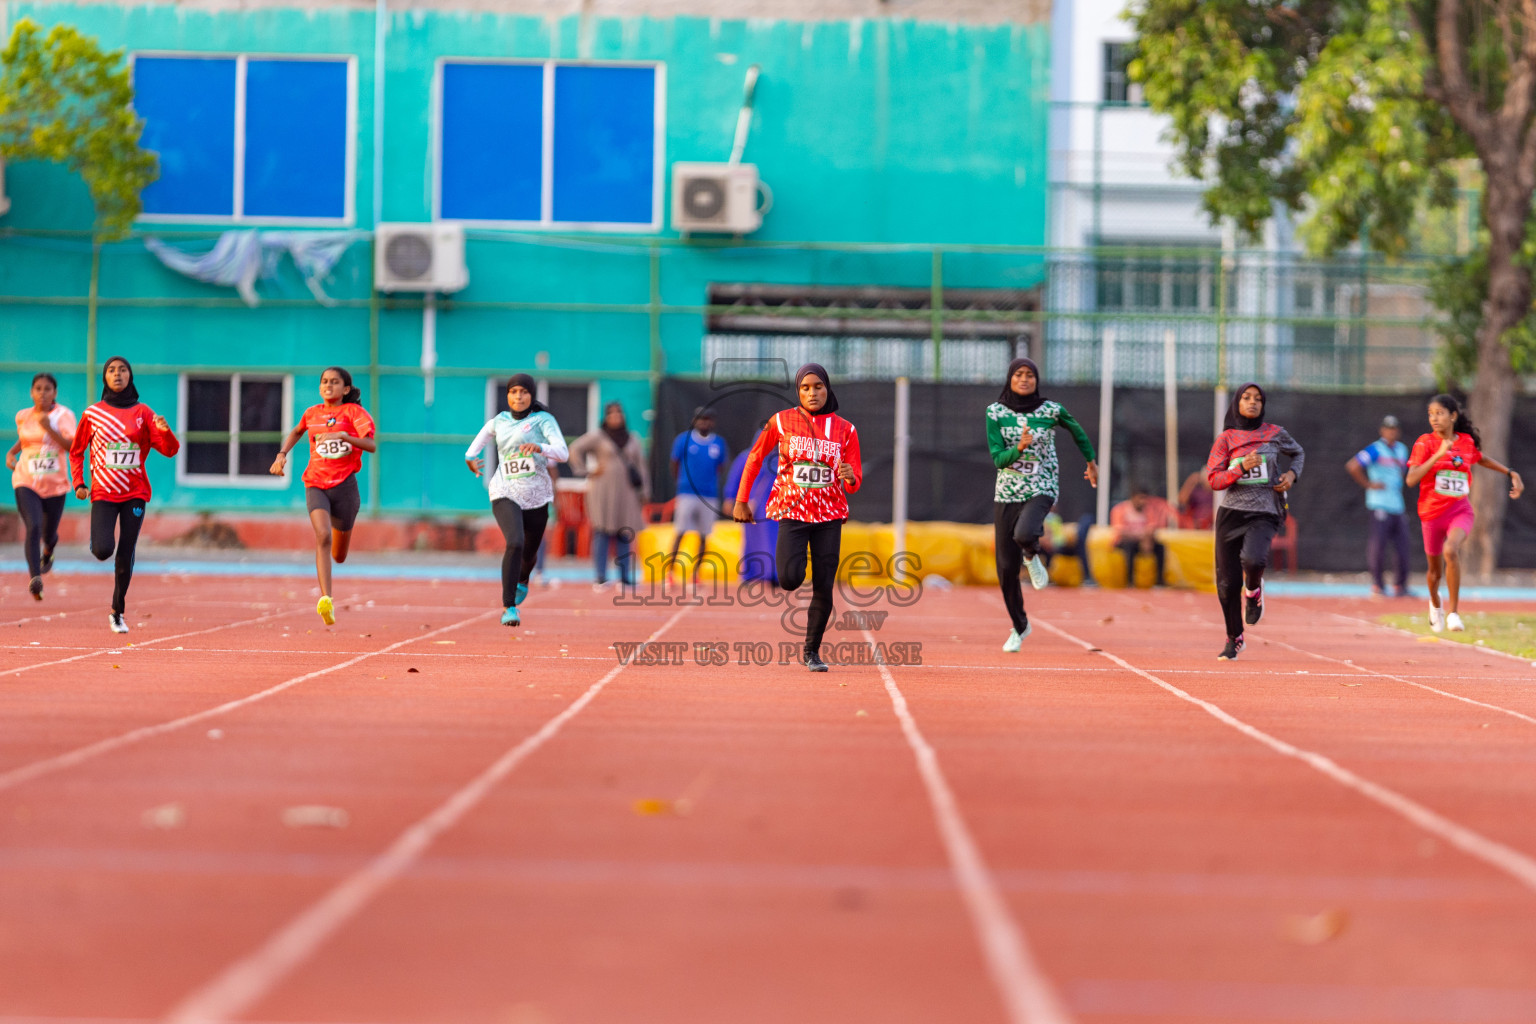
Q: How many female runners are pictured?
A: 8